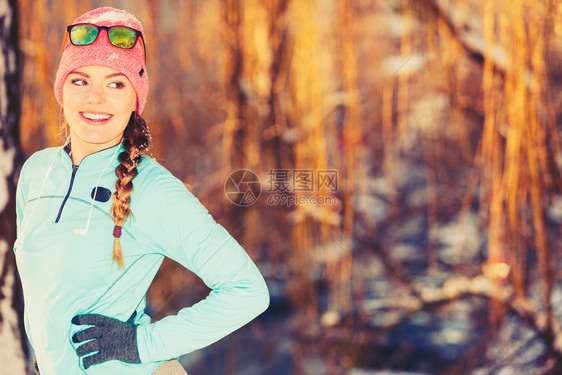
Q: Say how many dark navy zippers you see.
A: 1